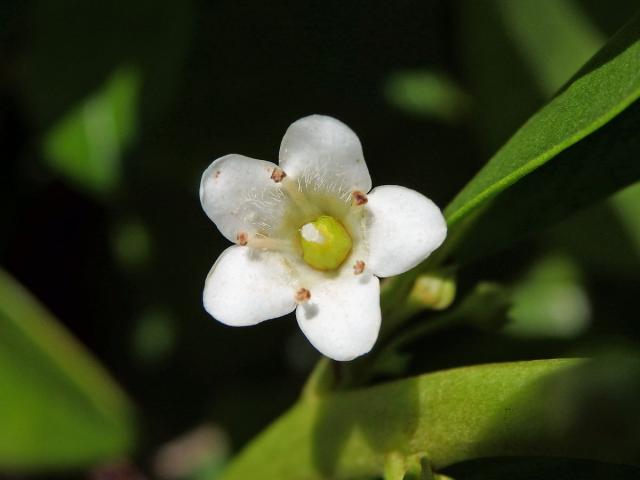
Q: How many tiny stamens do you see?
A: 5